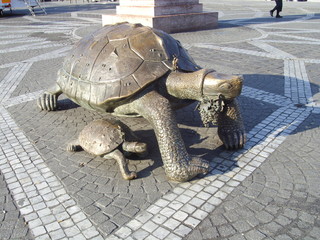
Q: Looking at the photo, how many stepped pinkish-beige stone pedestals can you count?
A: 1